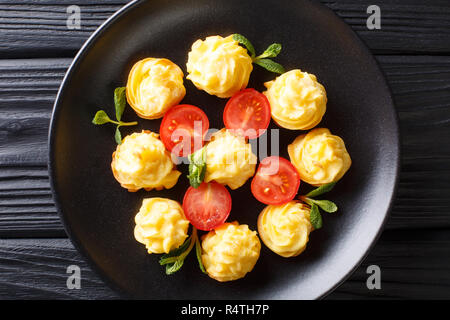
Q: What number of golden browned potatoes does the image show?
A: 9